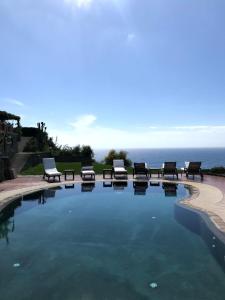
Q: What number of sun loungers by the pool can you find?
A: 6